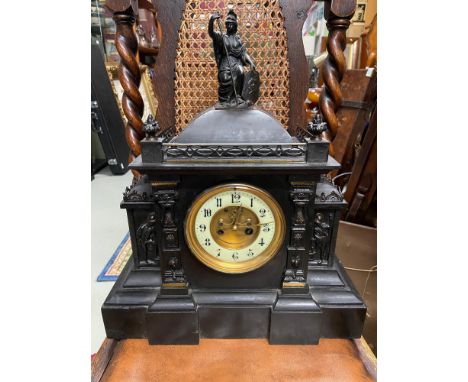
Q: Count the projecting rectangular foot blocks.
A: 2